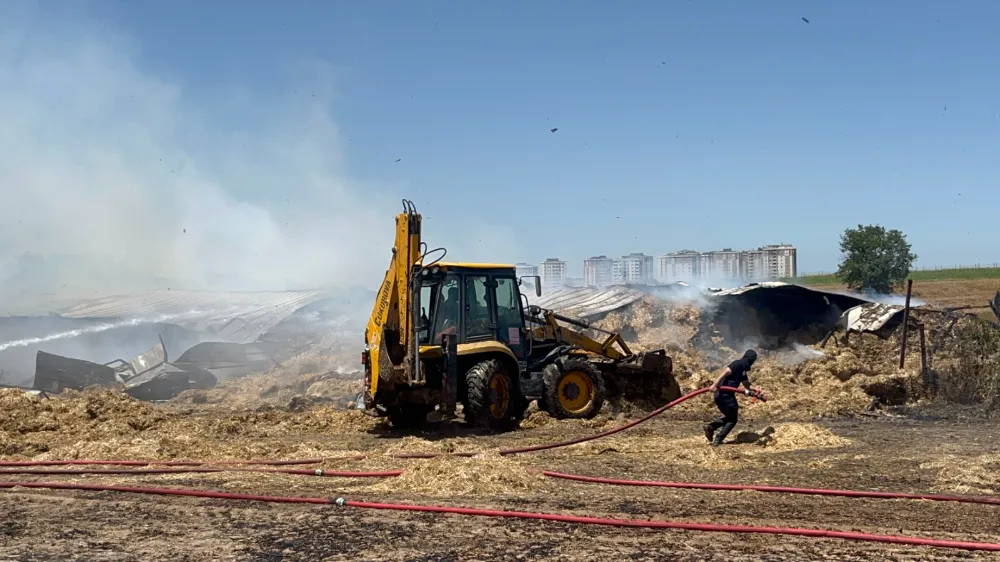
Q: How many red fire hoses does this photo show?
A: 3